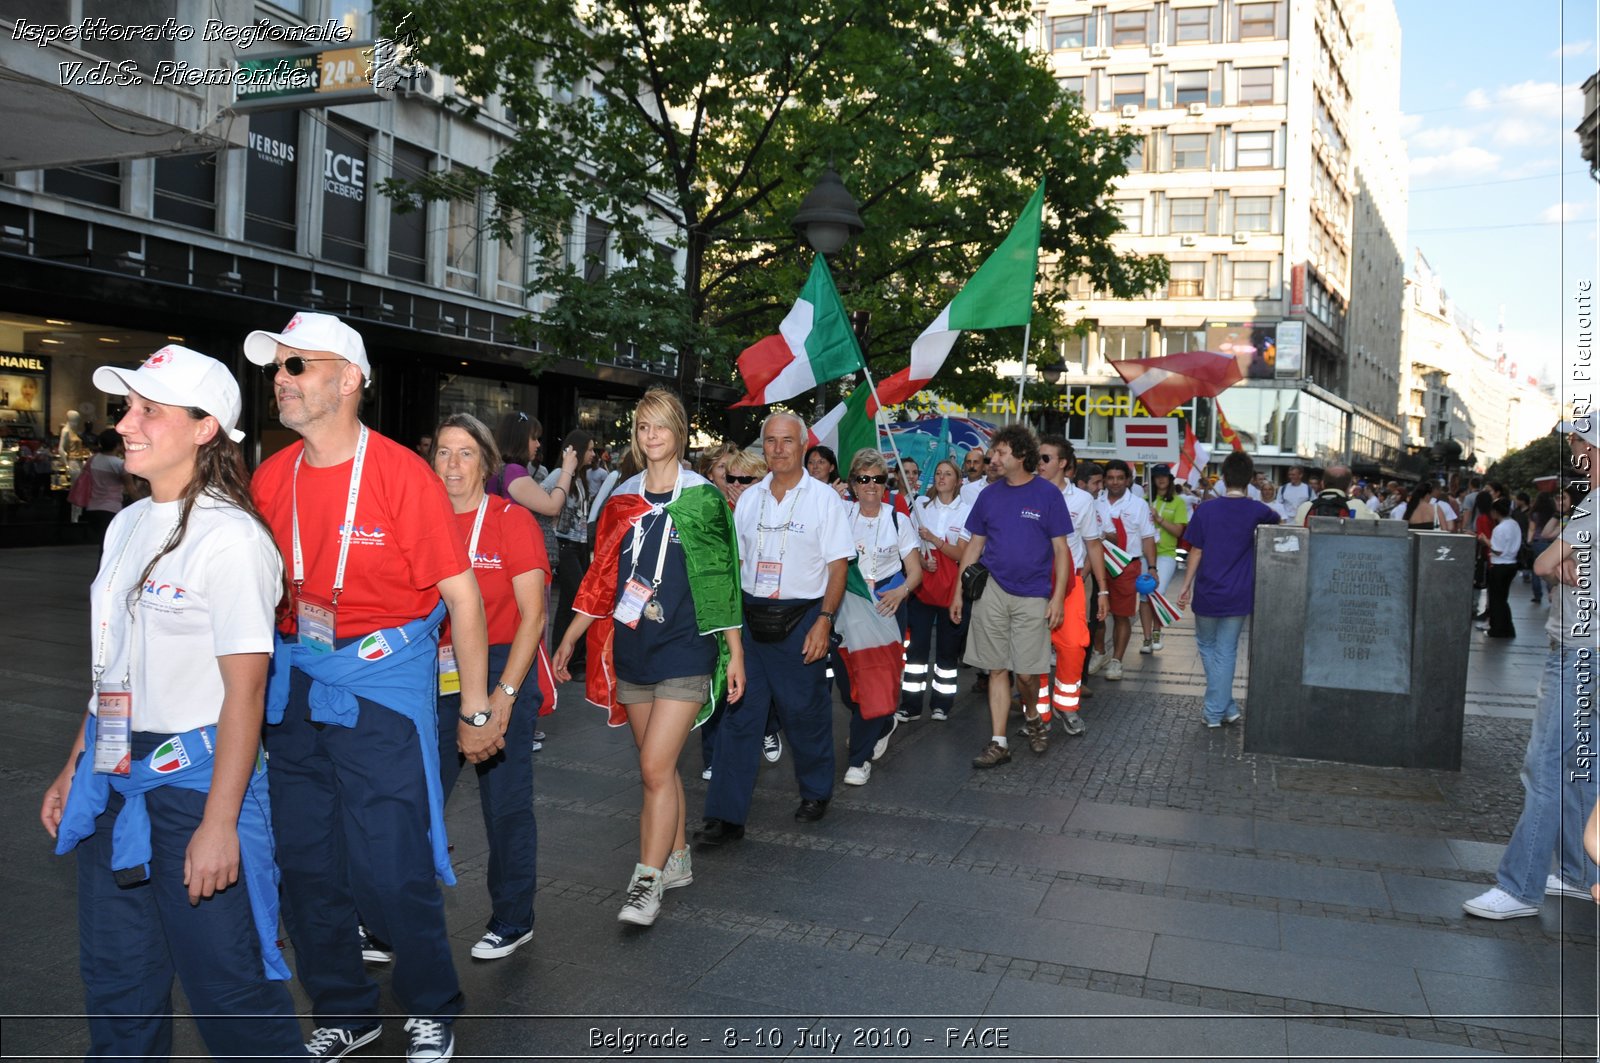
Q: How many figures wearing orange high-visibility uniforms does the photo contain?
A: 1